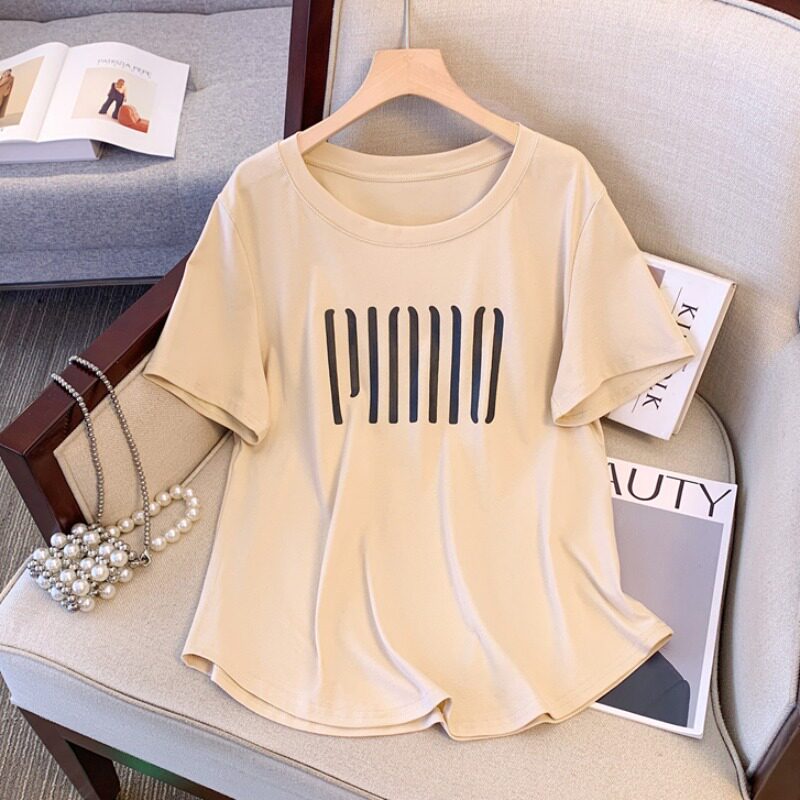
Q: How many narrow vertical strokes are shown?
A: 9